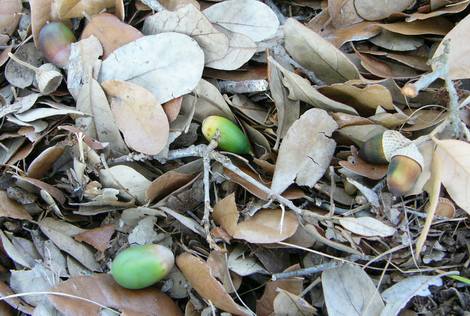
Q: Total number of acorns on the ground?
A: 5